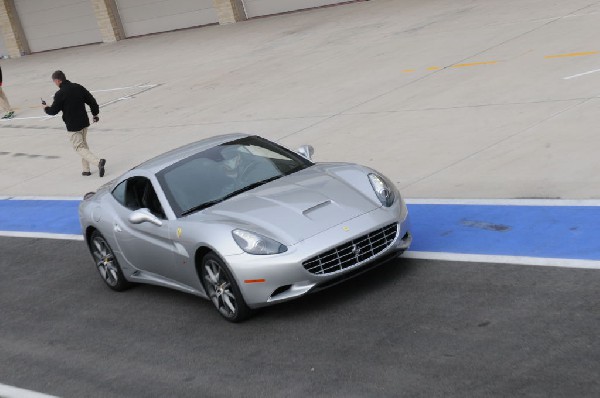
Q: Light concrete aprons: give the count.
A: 1